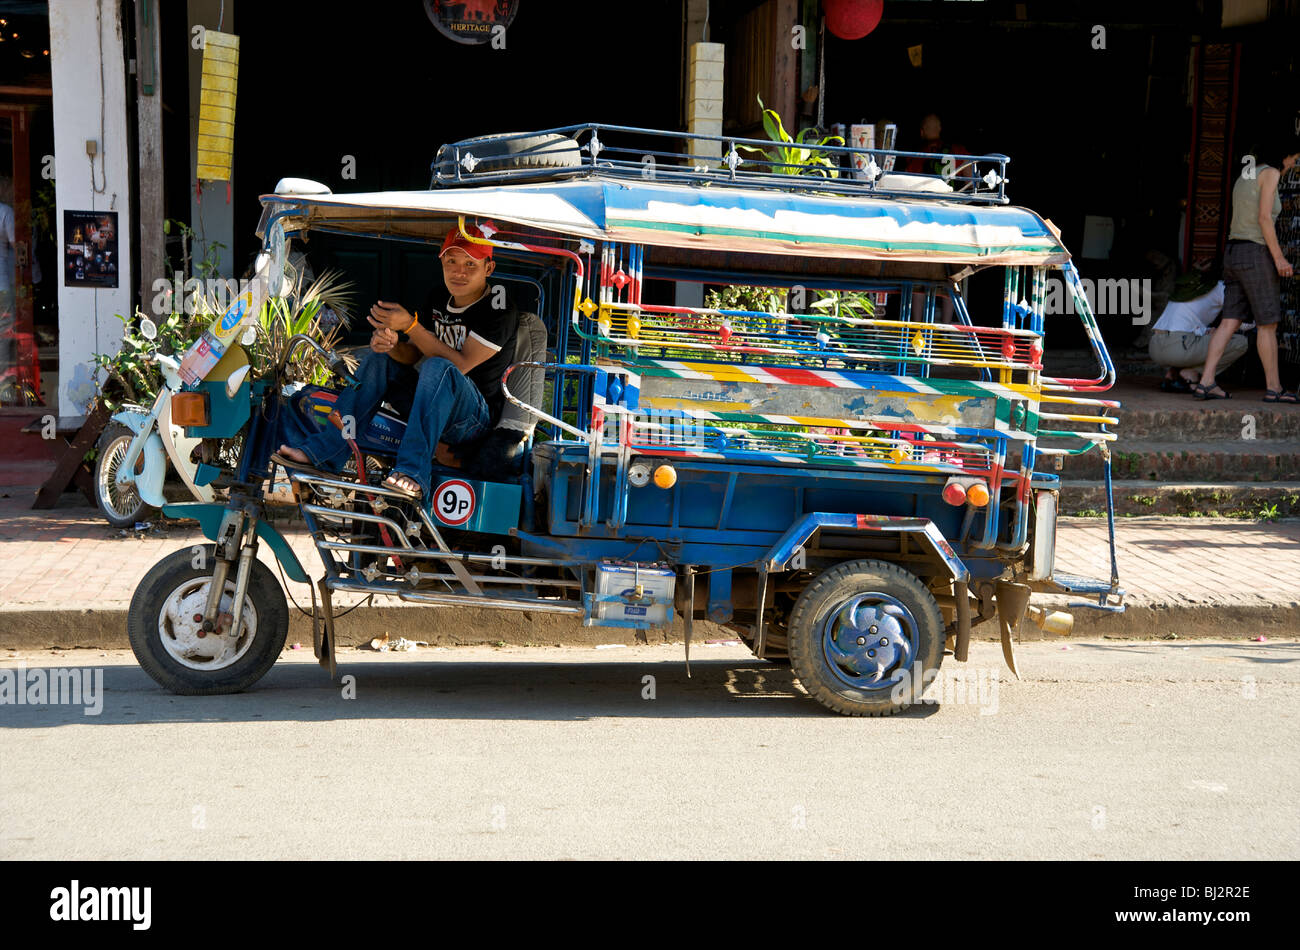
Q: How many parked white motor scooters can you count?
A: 1